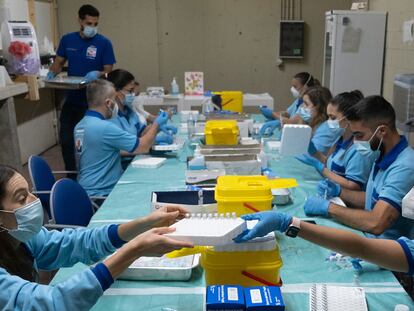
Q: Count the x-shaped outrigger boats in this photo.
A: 0